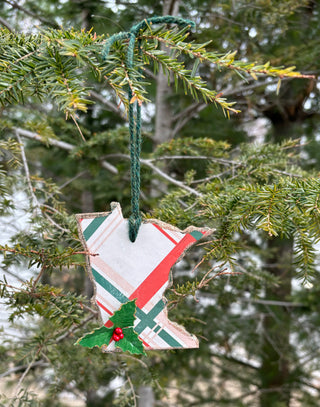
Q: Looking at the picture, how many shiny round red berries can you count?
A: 3